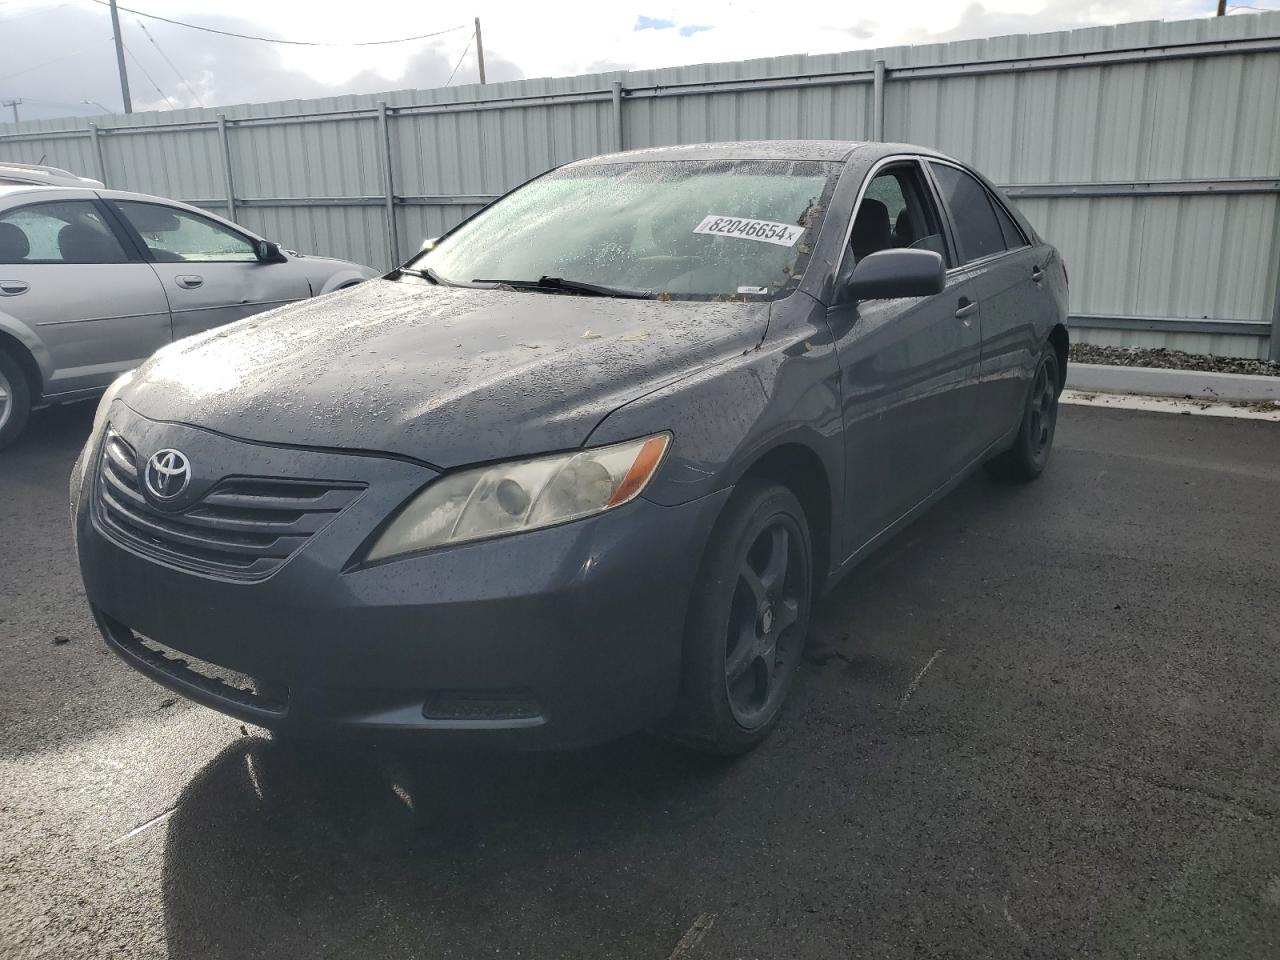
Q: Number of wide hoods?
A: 1